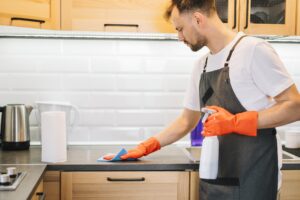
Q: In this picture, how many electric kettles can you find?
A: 1